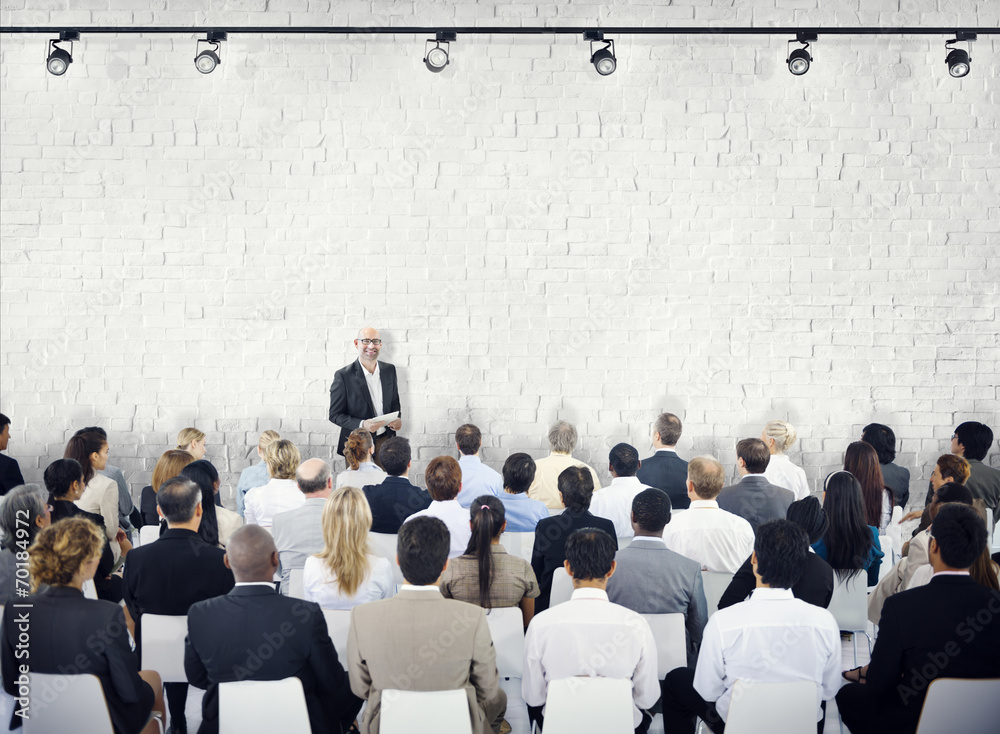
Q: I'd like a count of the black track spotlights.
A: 6